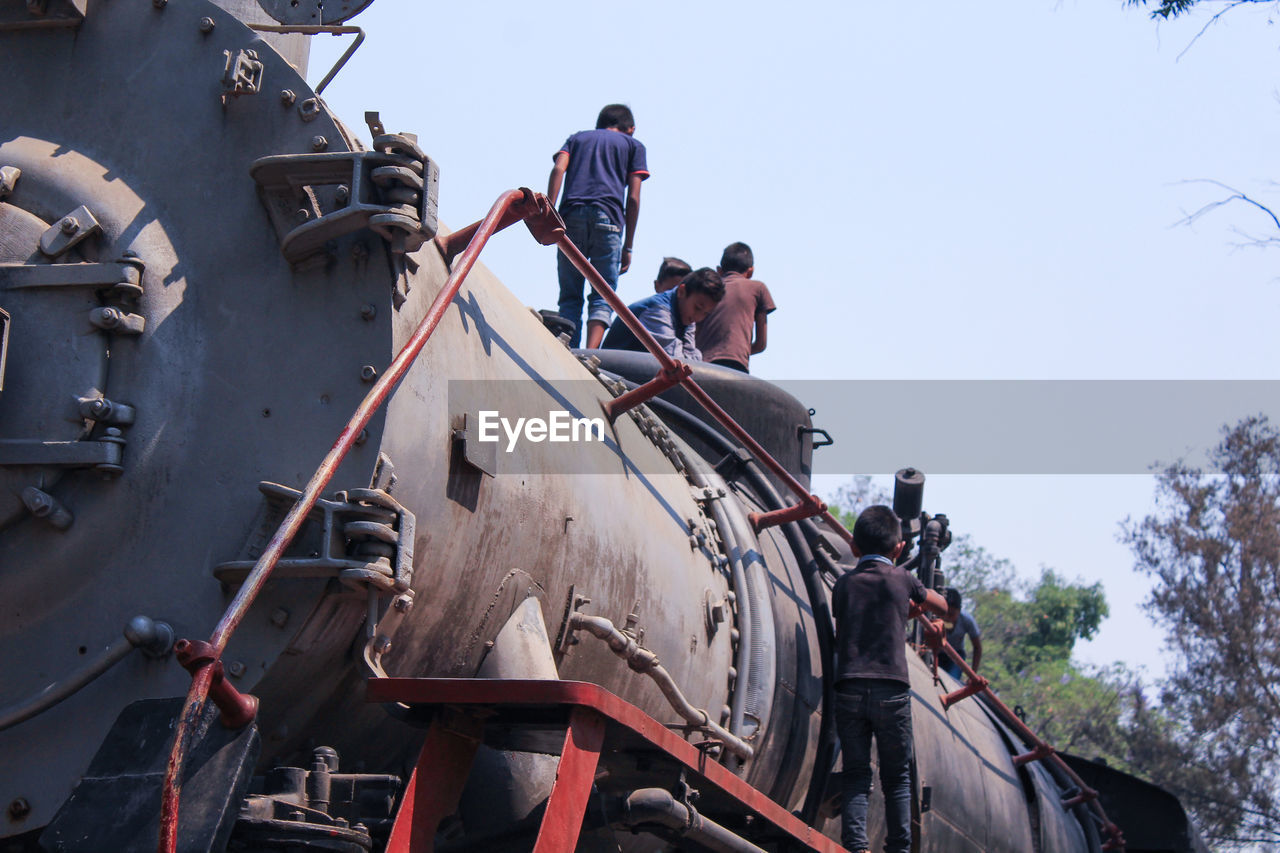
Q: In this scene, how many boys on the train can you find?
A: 6